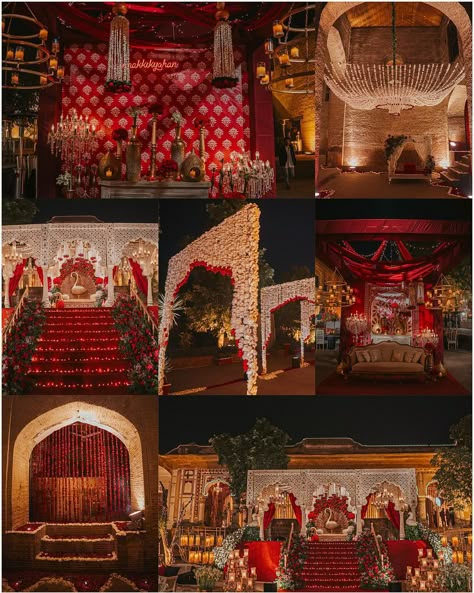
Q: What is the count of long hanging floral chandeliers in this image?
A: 2